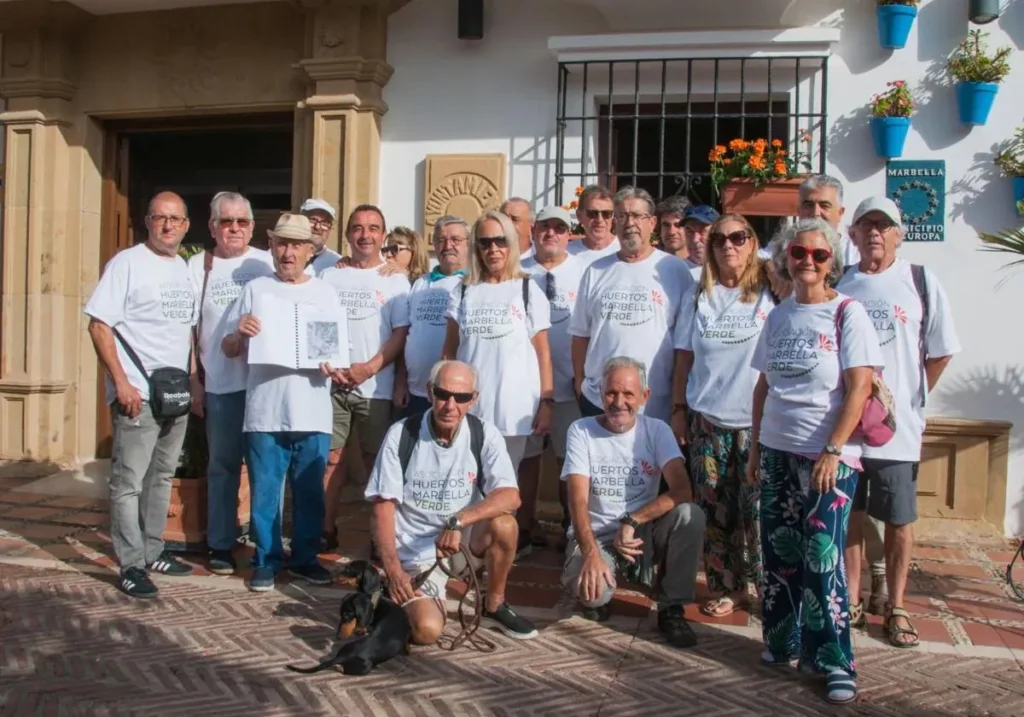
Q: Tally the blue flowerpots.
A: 4